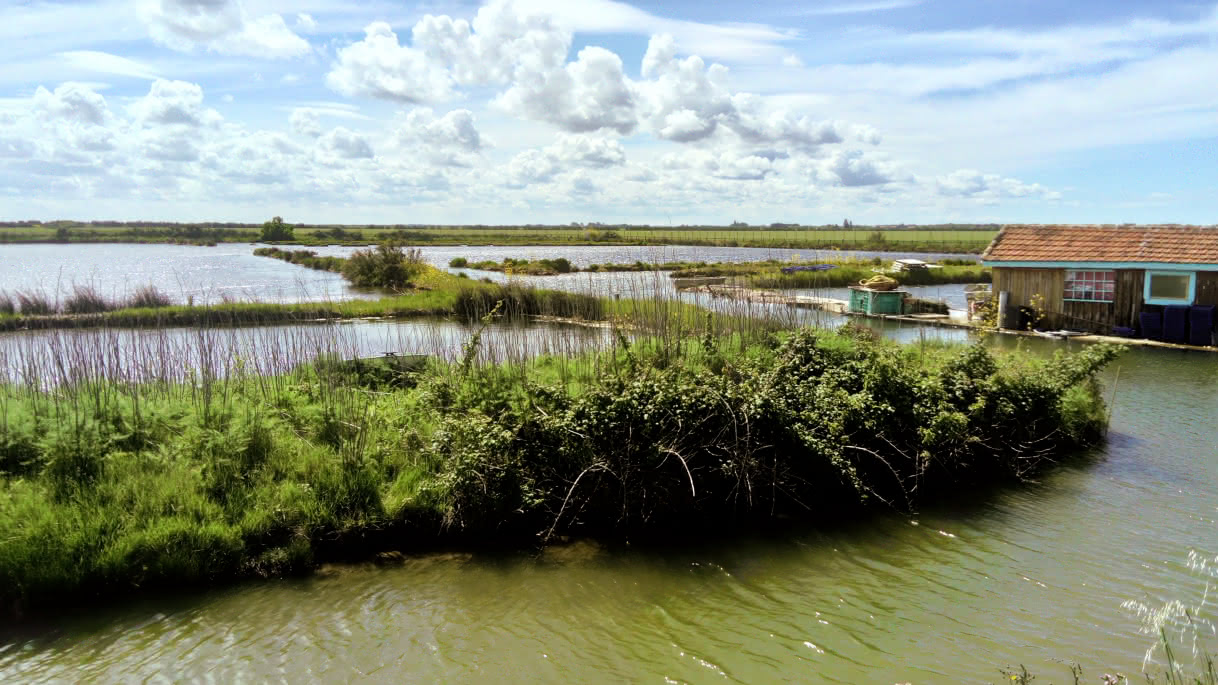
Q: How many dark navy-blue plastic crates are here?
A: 3